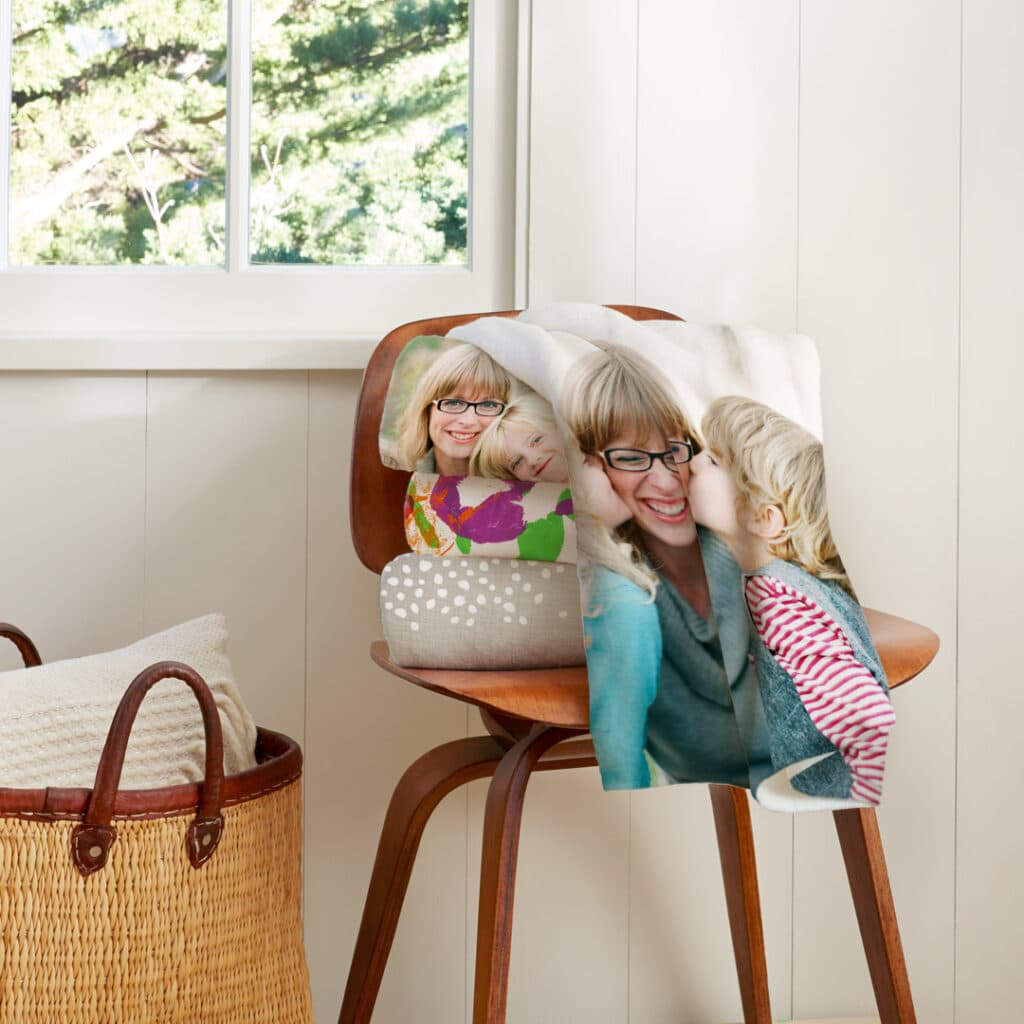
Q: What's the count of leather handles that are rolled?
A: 2